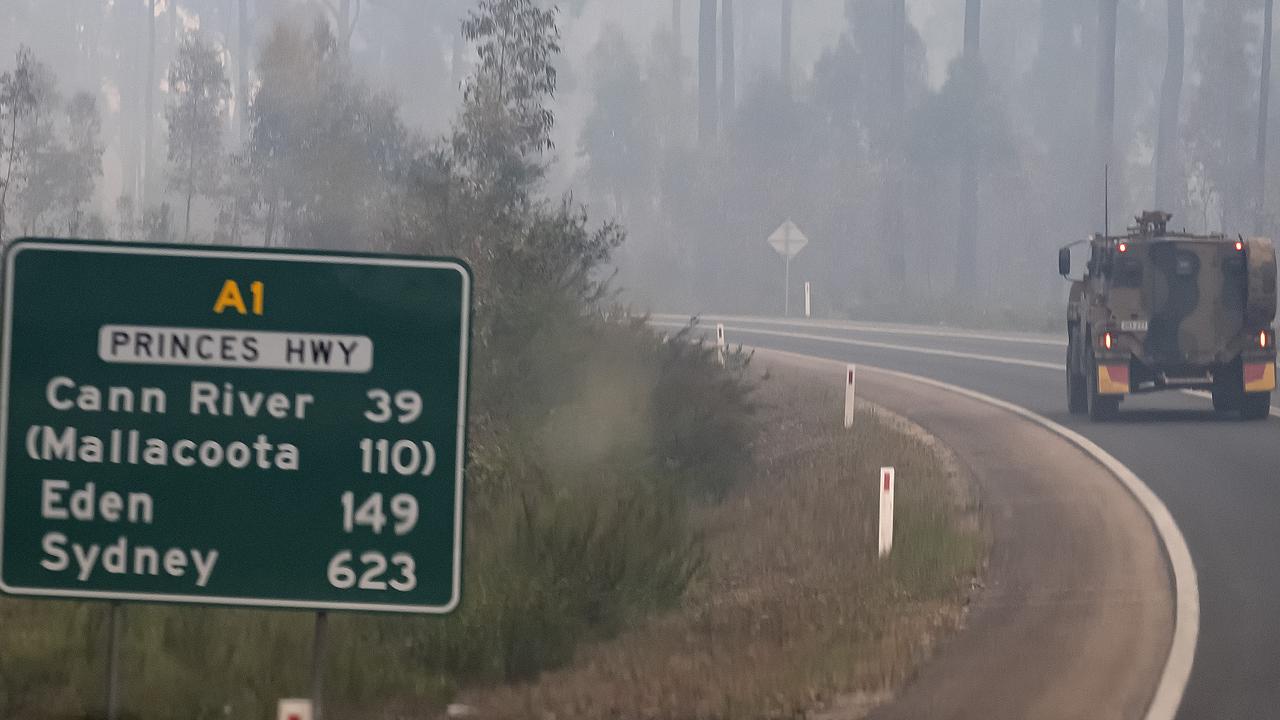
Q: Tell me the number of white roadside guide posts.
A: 5